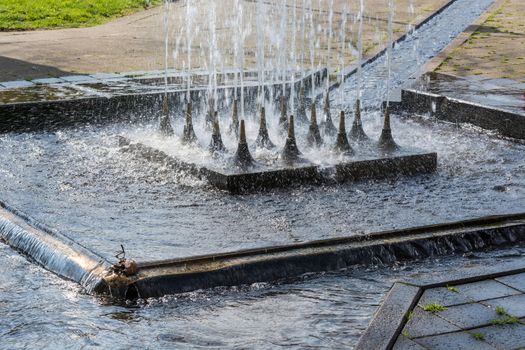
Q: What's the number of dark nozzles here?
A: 15